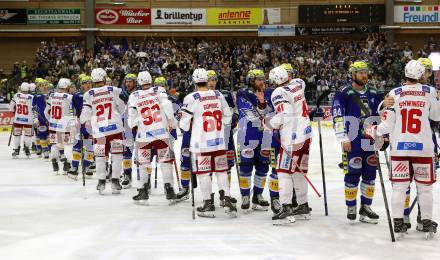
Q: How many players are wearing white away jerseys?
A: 7